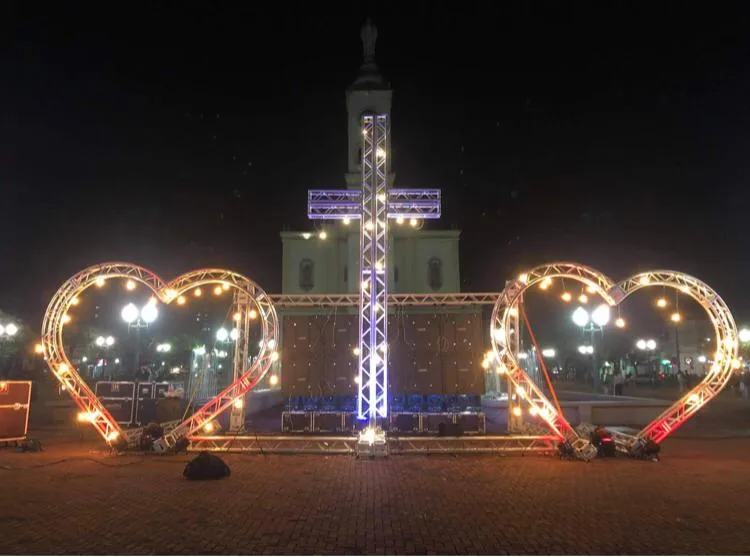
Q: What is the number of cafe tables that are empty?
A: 0